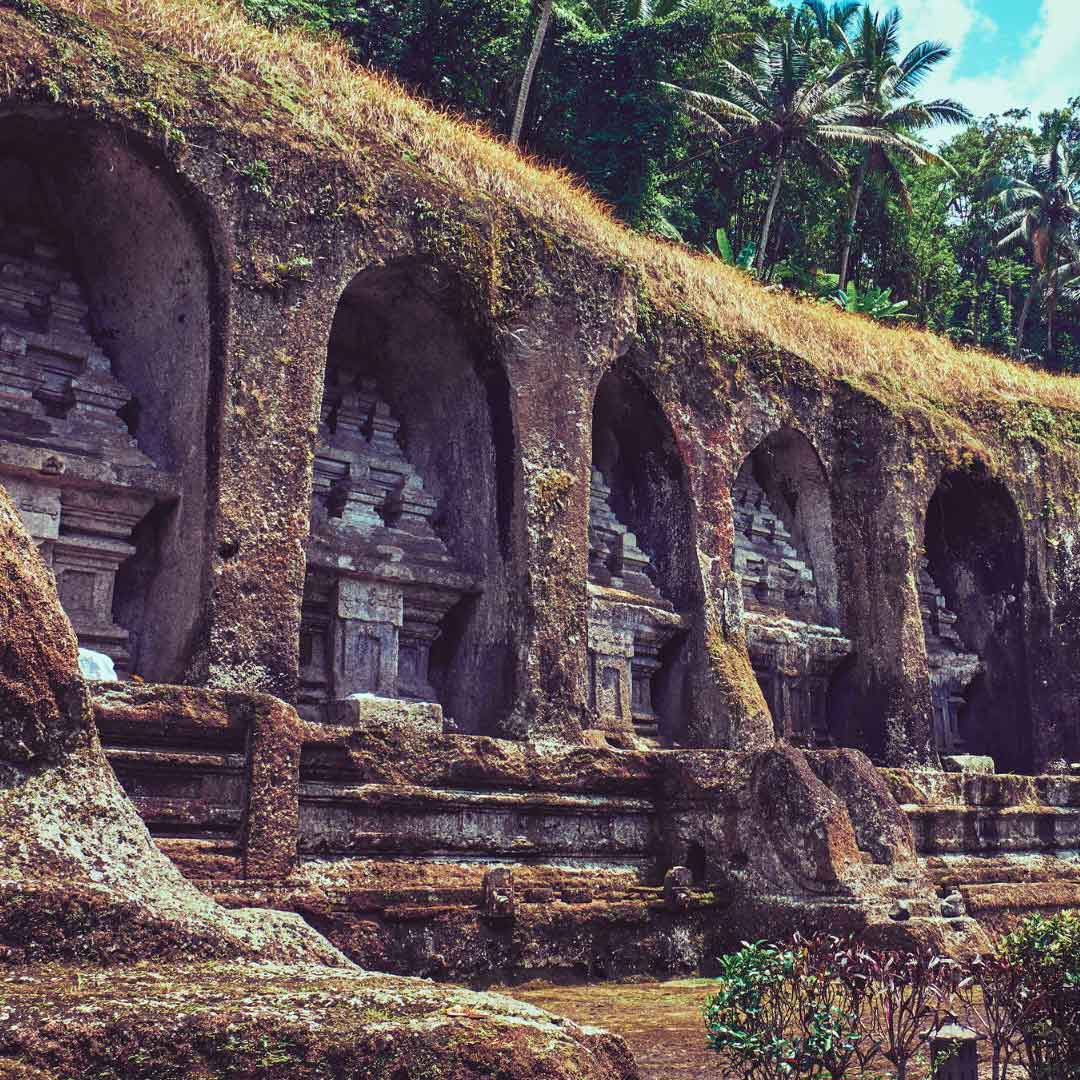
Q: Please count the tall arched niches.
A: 5